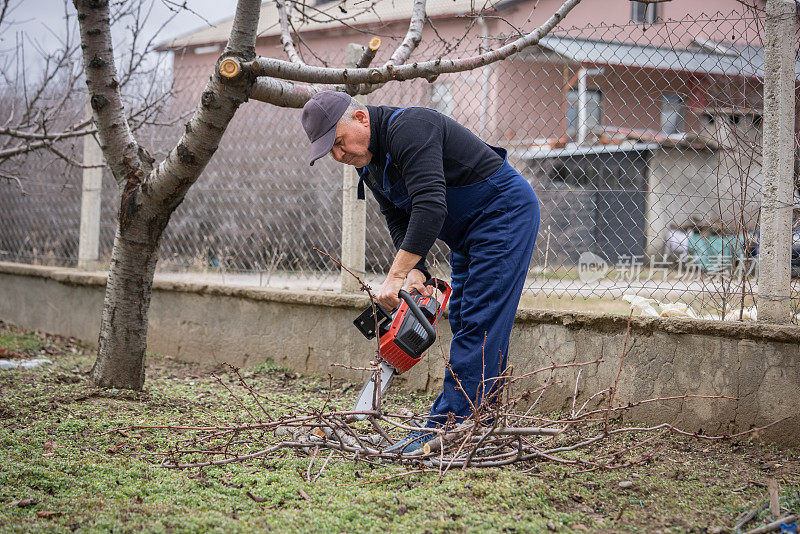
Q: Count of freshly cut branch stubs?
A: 2